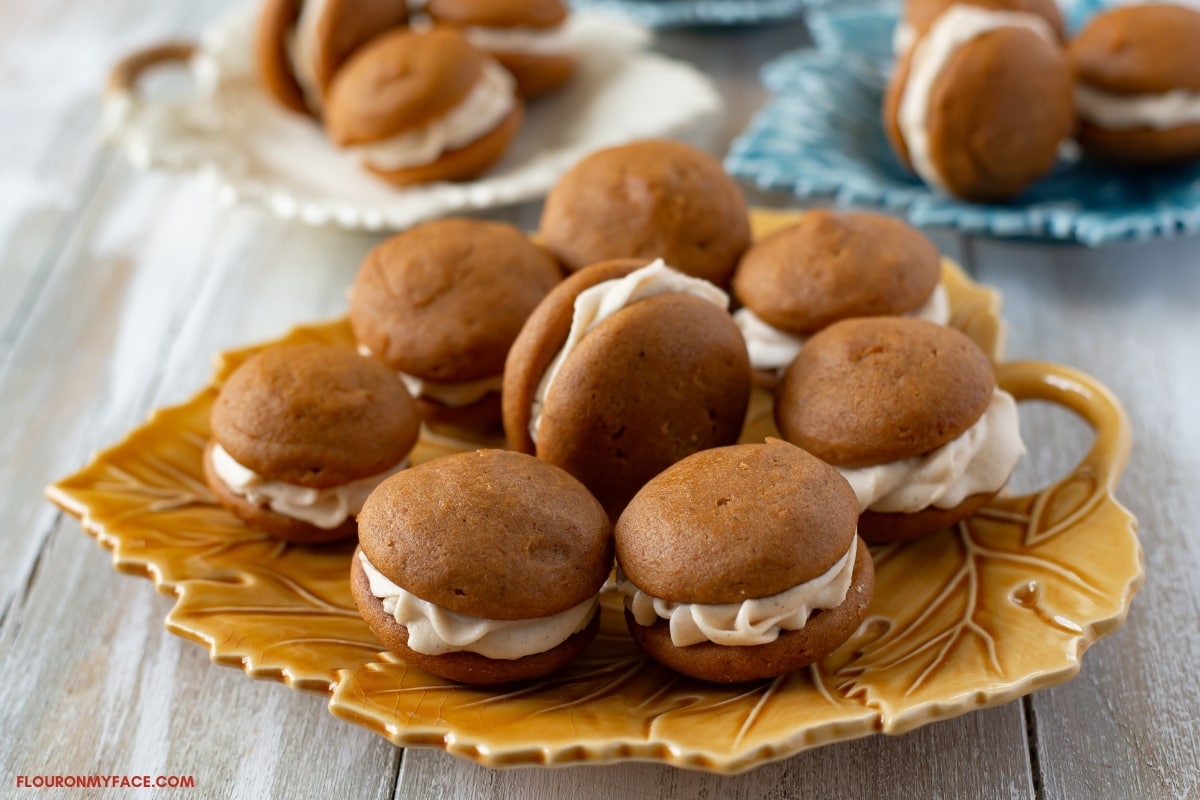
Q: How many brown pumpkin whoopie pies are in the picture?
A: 14